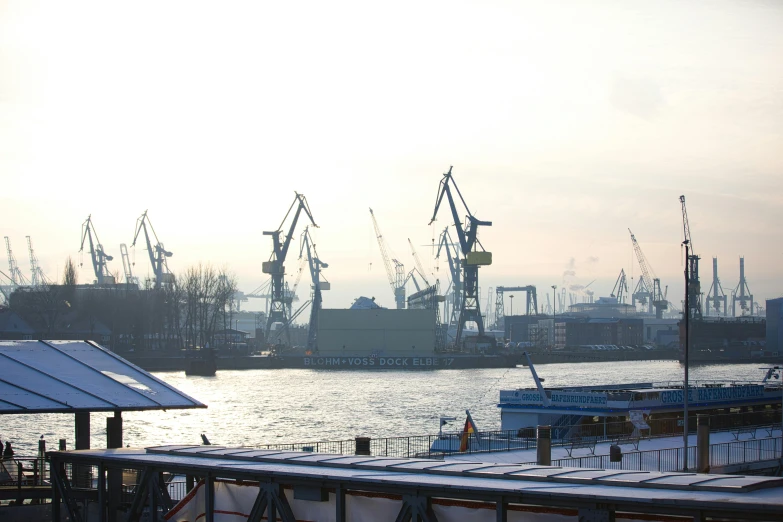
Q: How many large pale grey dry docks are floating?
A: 1